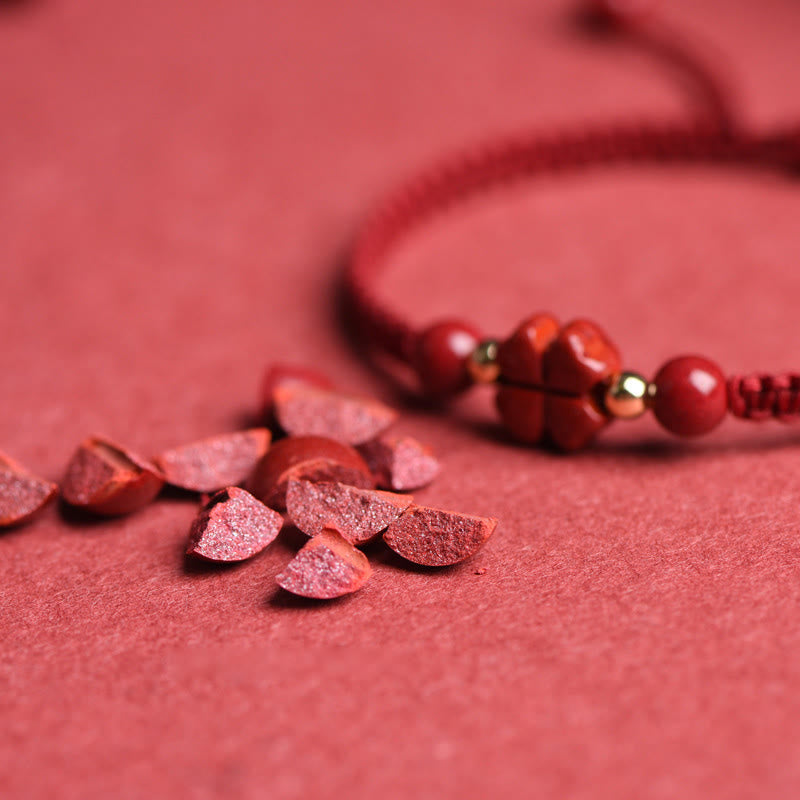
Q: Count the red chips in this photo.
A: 11